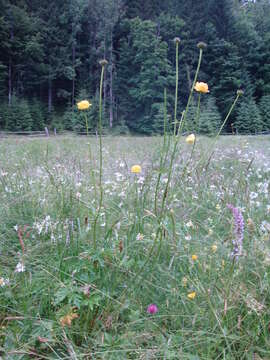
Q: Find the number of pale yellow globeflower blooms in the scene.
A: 4